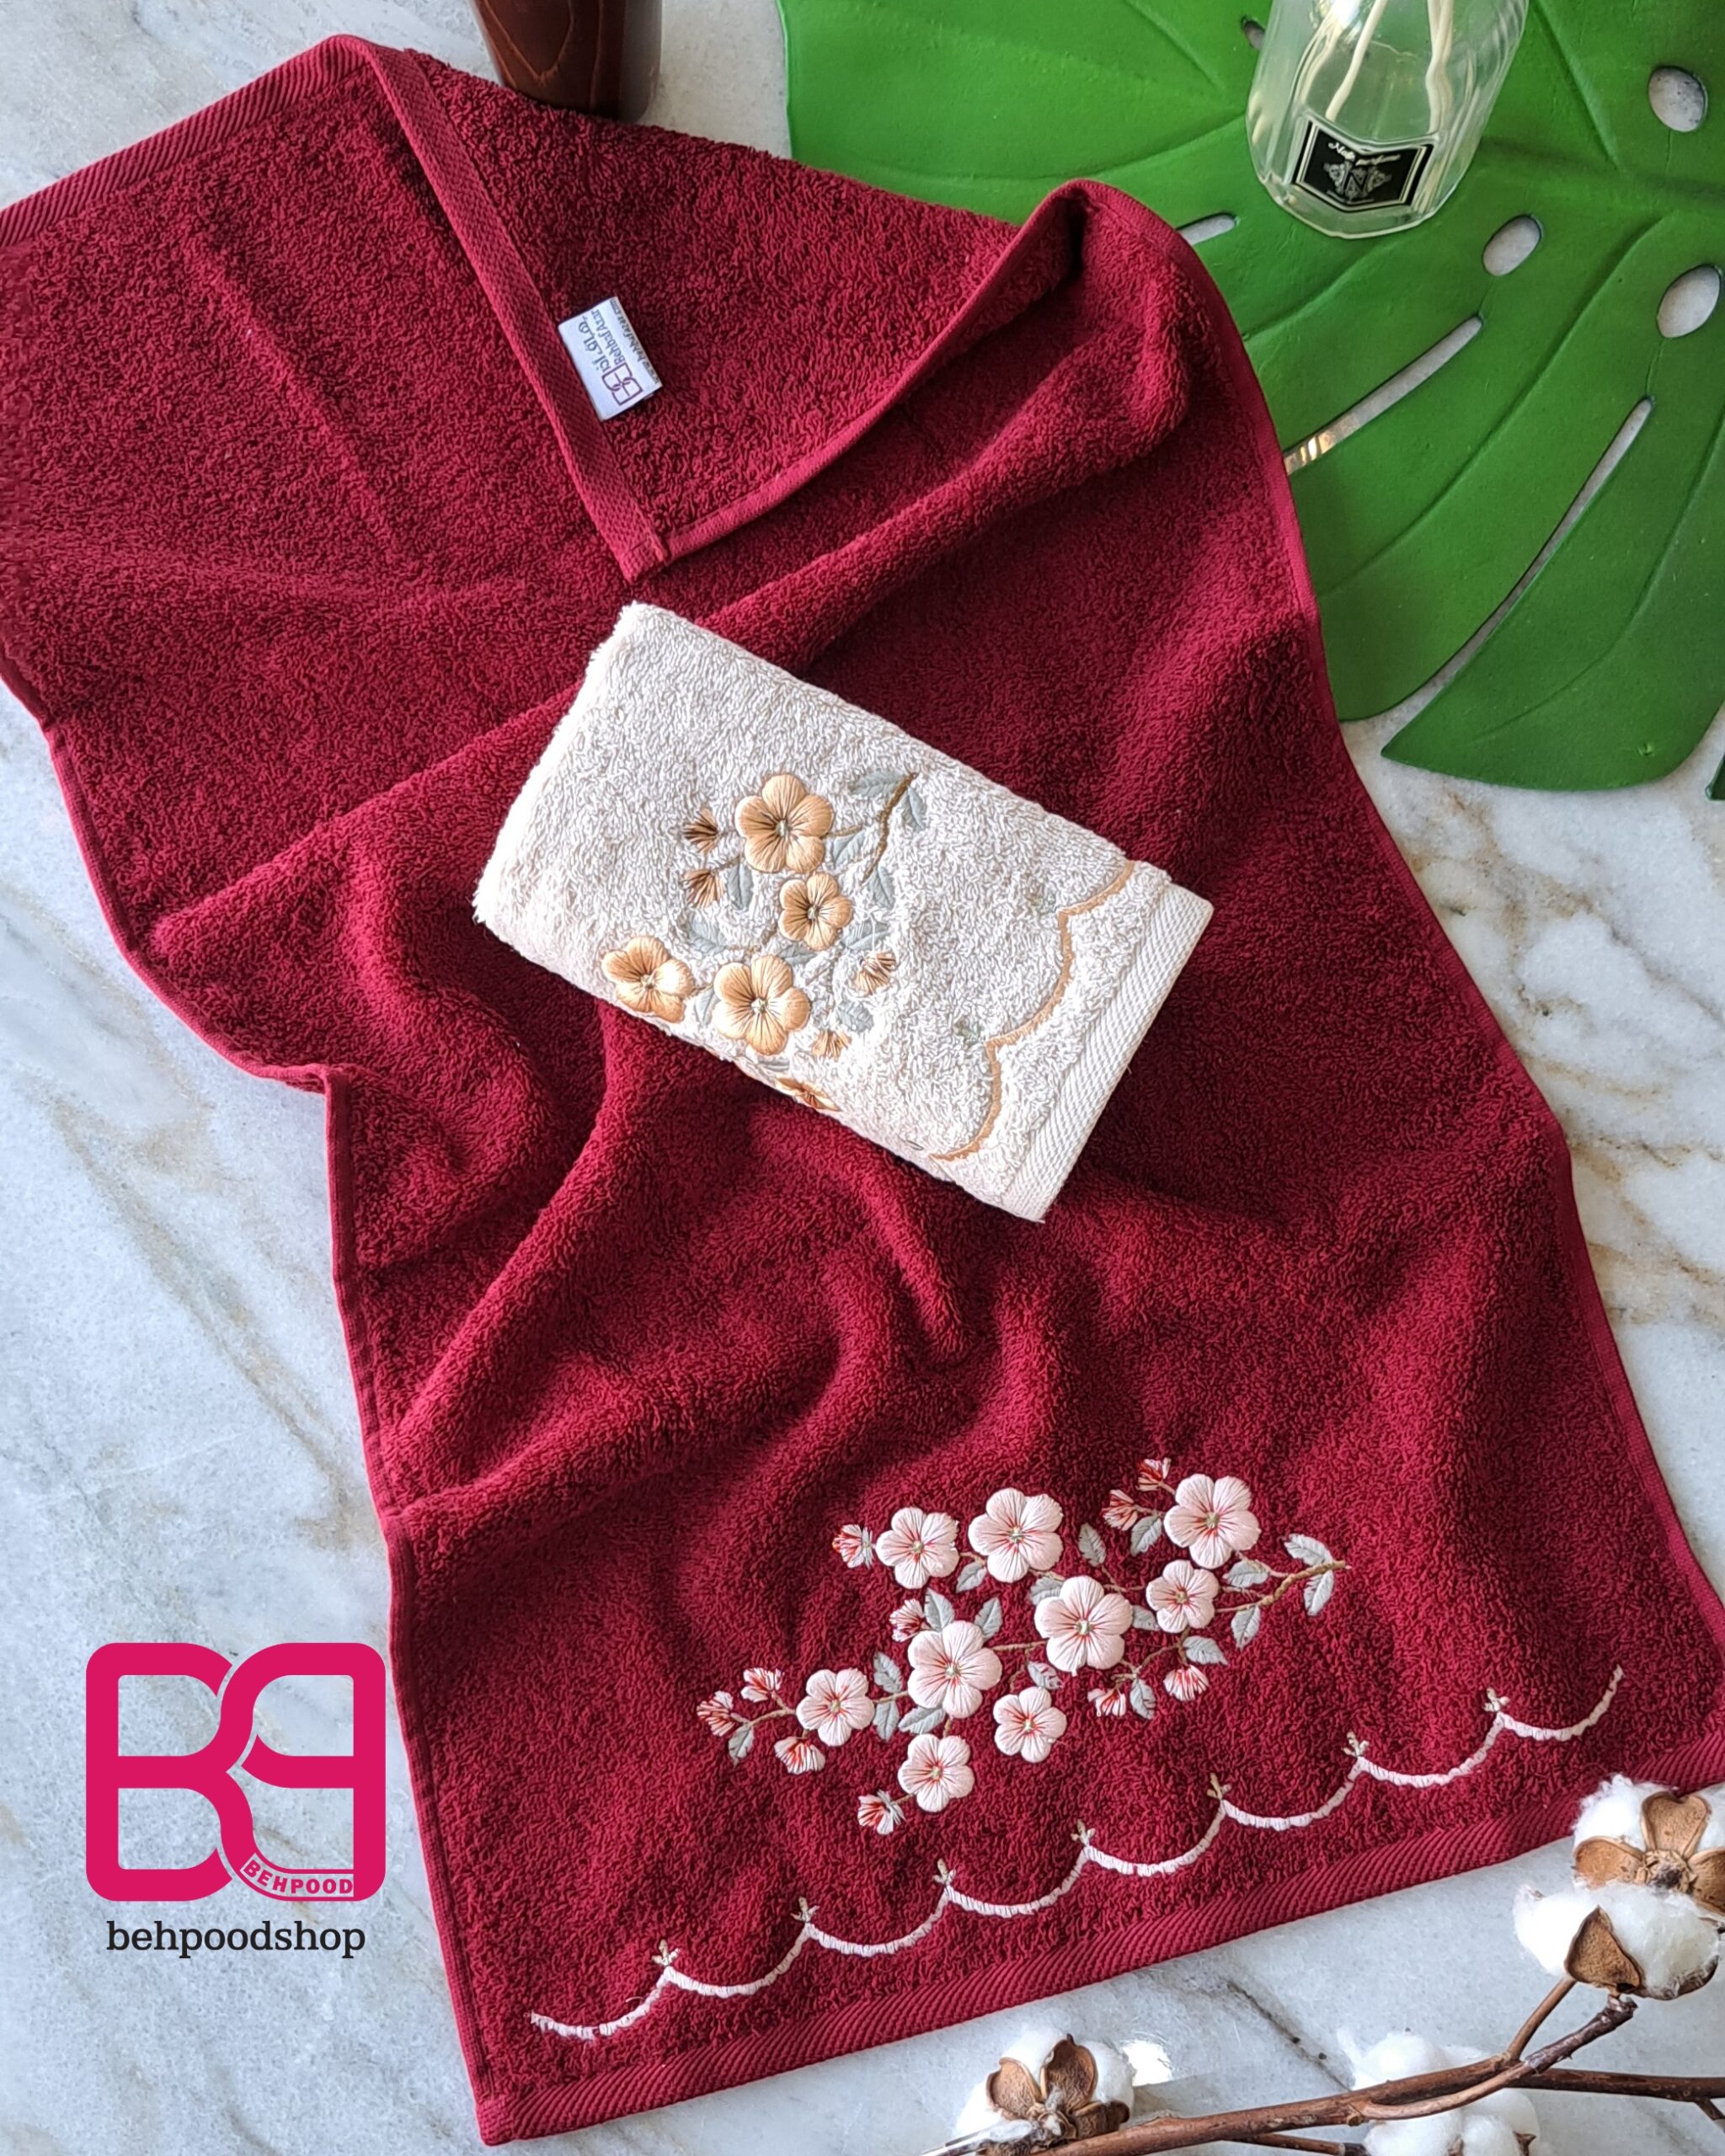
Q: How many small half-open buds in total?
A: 14